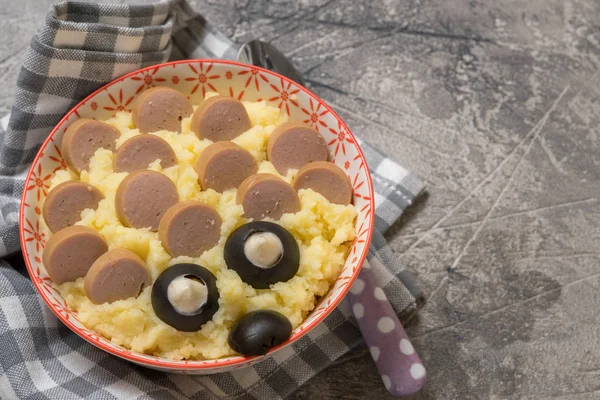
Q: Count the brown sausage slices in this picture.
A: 13